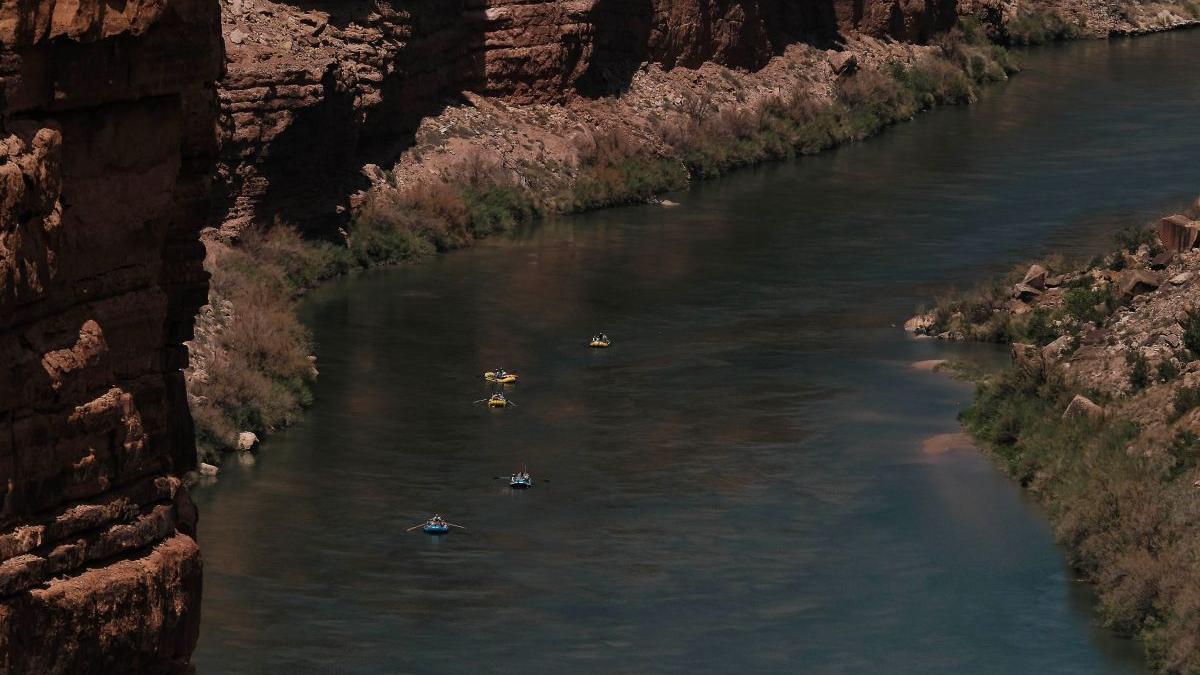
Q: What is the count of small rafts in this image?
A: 5